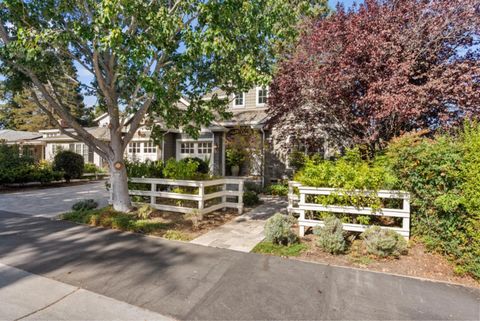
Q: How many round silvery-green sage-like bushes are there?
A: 3